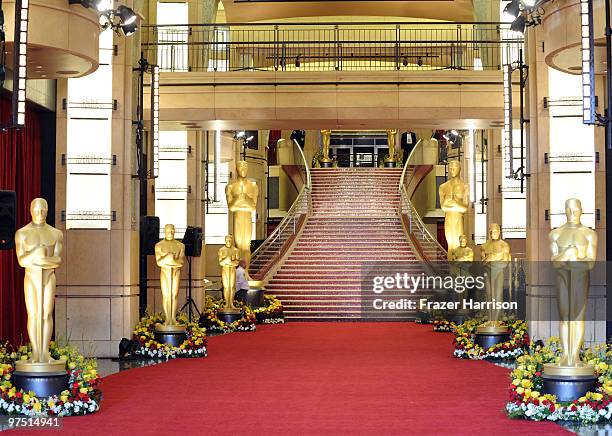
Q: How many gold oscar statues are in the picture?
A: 10